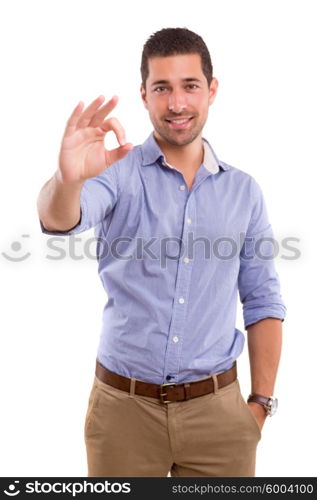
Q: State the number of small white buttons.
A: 5